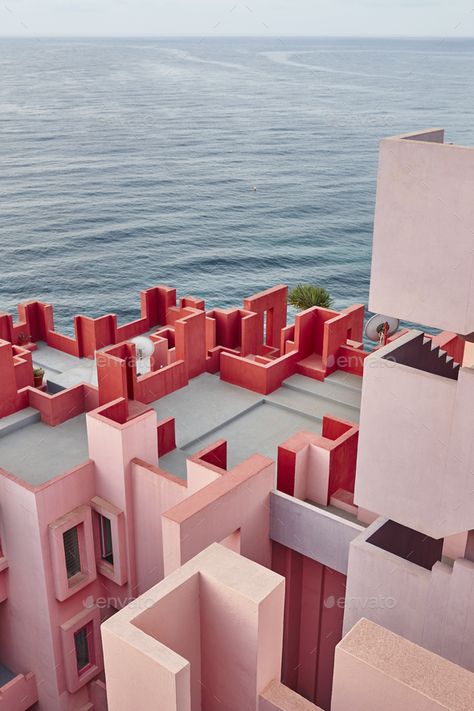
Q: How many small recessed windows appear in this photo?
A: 3